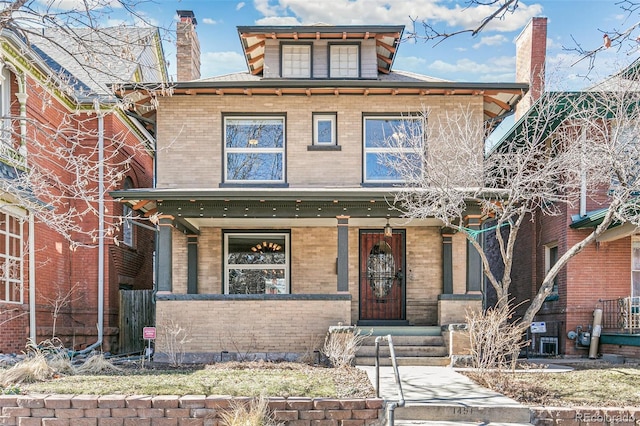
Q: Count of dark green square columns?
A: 5